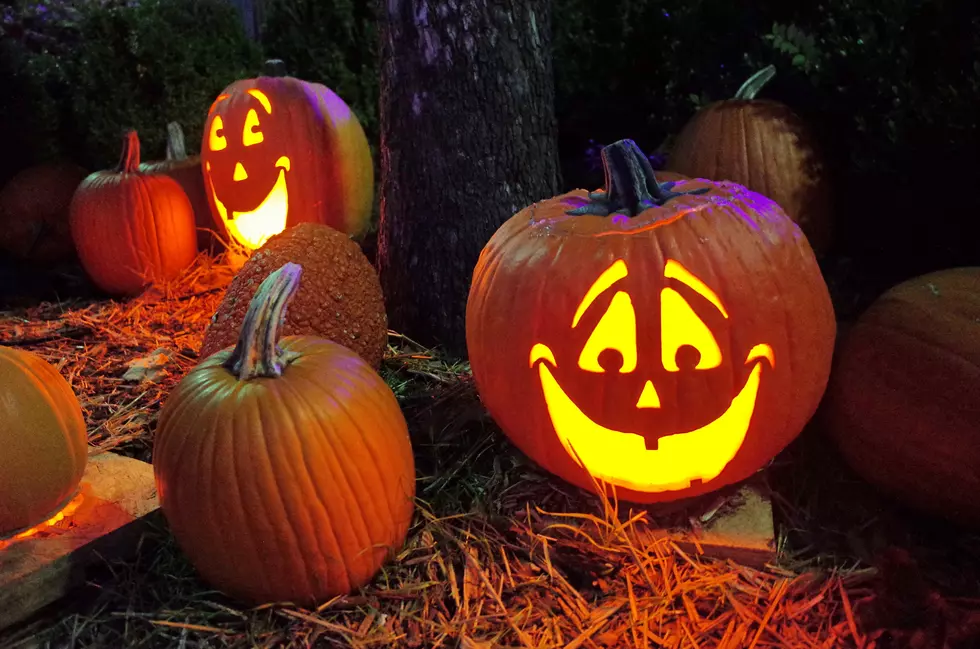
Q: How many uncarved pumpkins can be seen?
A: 8